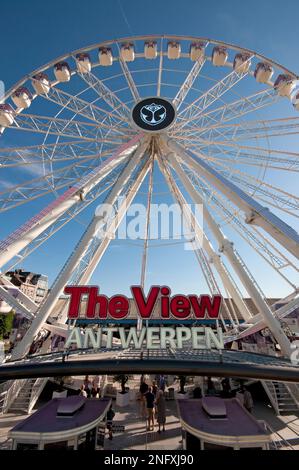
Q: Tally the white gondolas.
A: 15